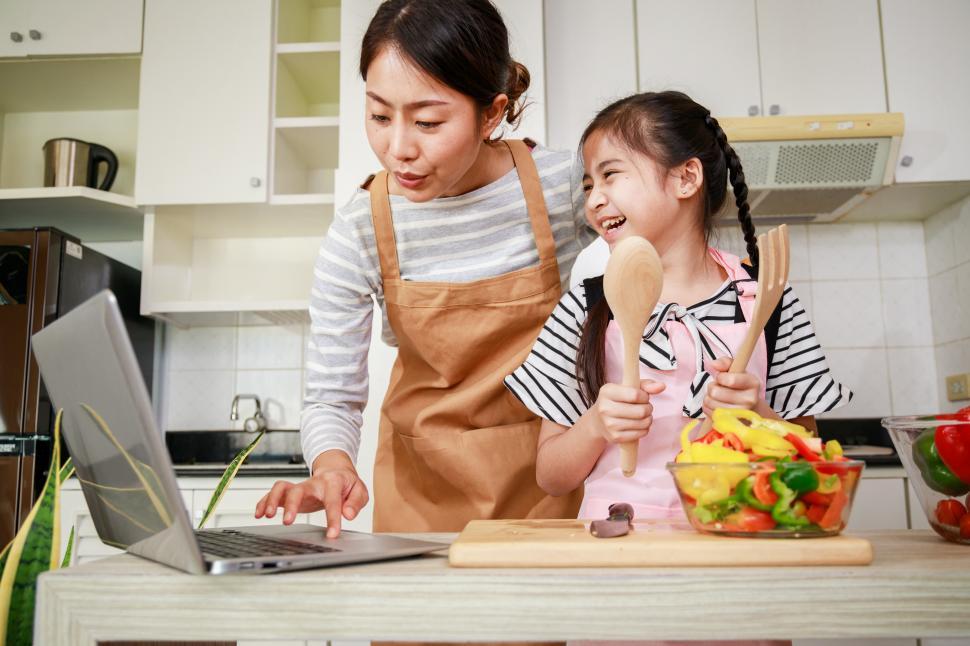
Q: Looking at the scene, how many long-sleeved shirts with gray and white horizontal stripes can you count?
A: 1